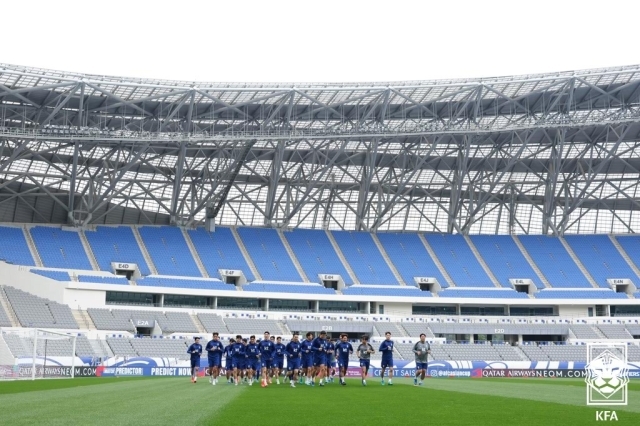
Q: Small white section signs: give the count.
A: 6